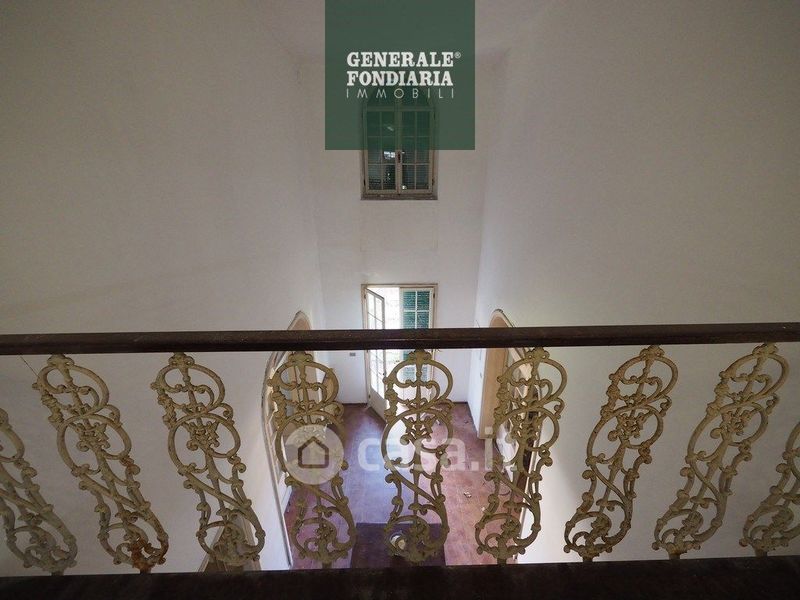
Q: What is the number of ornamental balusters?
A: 9